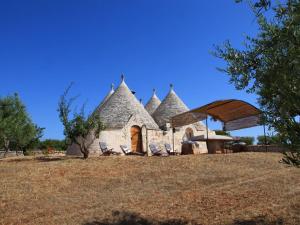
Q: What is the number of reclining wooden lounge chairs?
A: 4